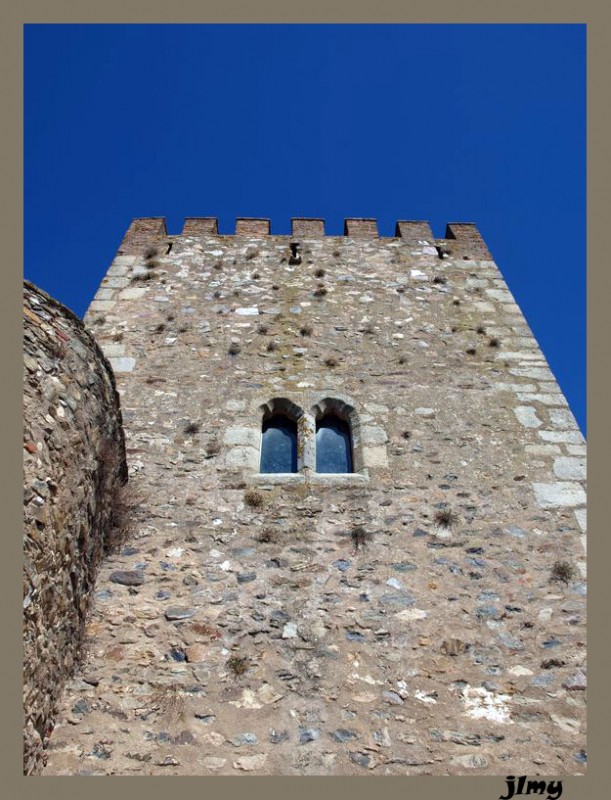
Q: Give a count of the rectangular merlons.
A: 7